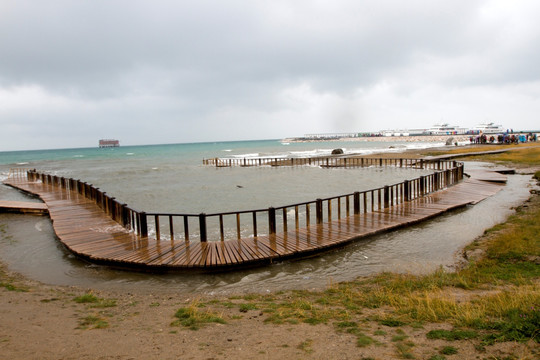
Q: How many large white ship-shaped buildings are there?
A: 2